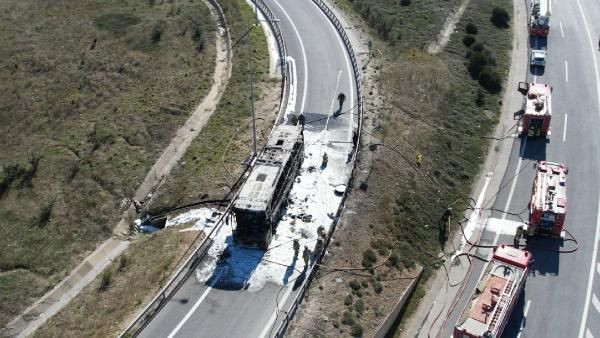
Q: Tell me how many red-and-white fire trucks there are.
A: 4